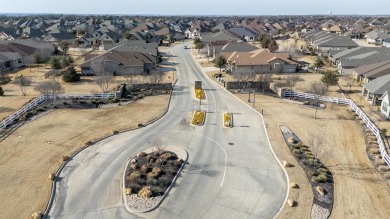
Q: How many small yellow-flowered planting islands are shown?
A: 3